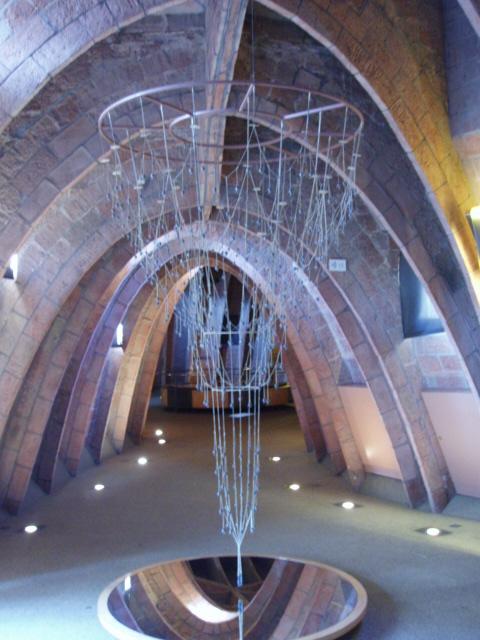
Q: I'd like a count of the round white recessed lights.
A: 9